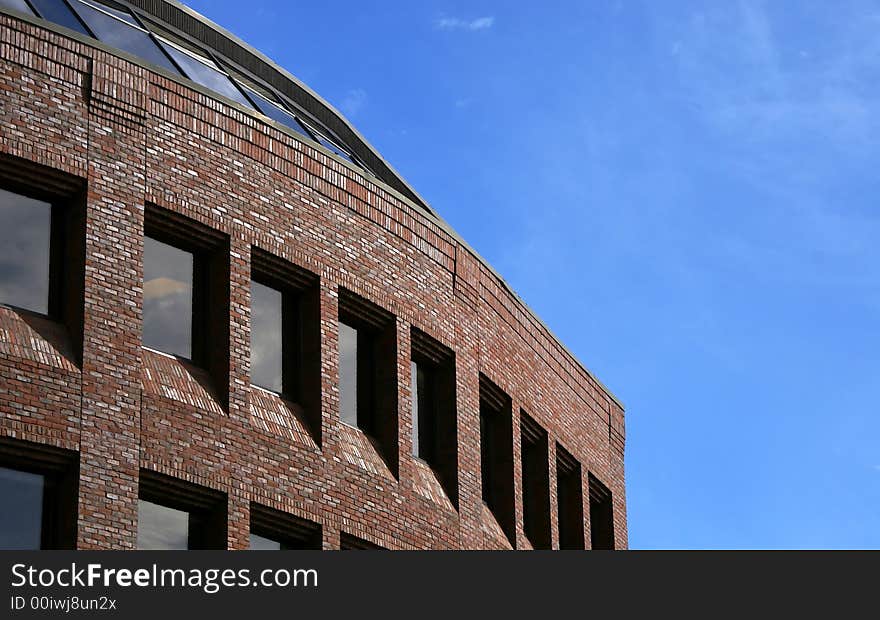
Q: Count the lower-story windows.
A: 4